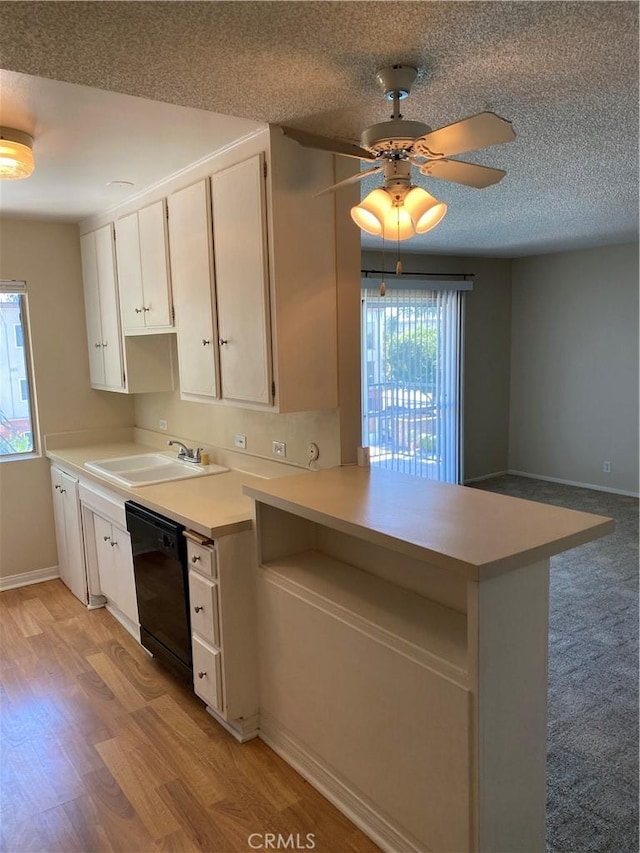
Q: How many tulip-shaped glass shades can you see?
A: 3